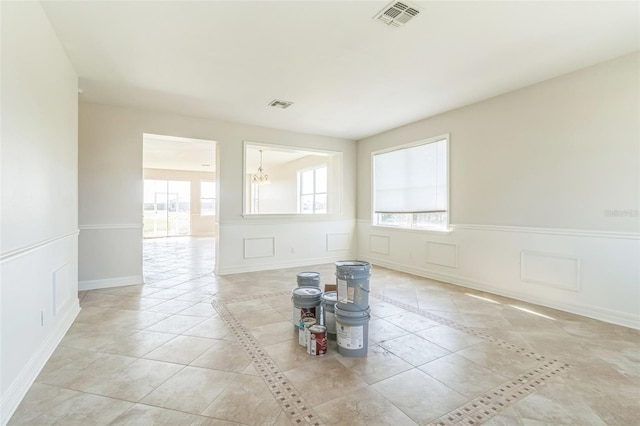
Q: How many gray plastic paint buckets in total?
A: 5